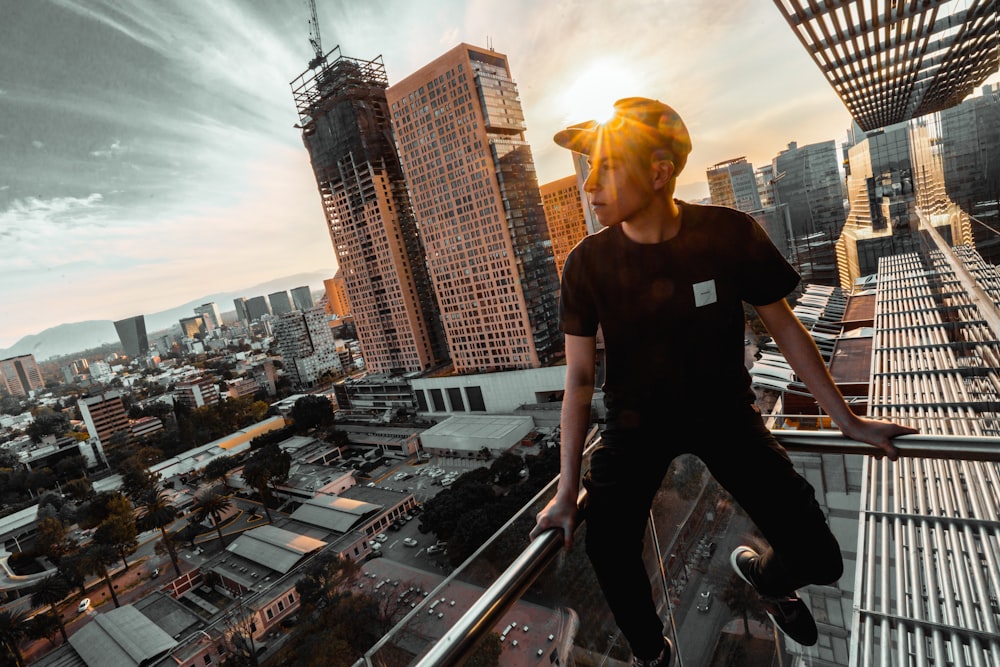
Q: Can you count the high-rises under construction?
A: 1